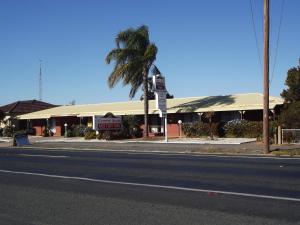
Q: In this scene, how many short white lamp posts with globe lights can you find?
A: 3